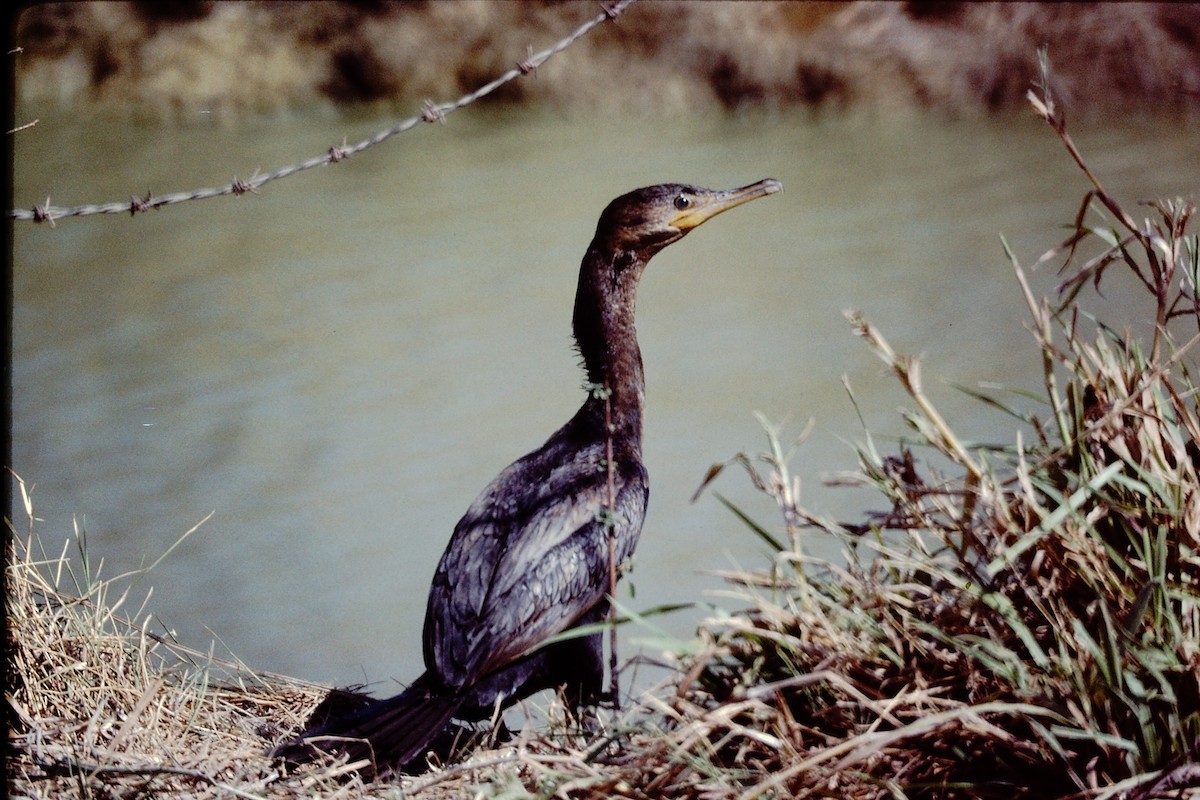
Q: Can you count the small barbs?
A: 7